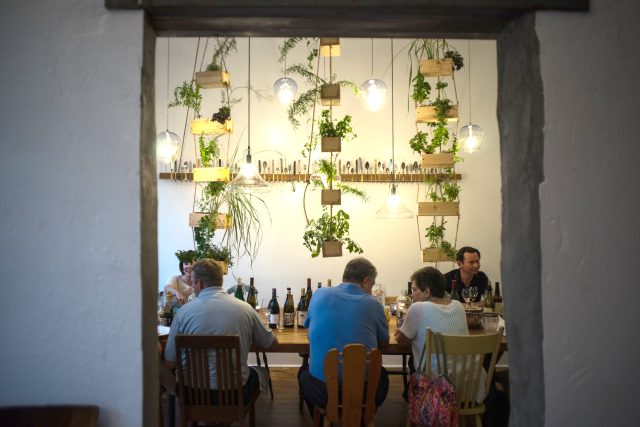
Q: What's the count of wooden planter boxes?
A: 15